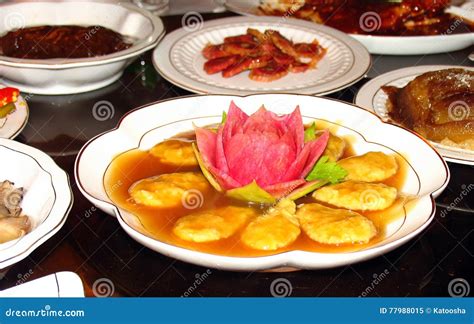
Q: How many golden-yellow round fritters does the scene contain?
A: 8